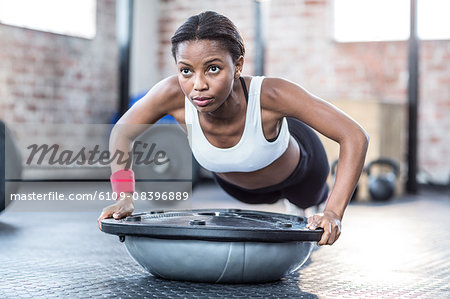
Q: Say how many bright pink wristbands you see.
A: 1